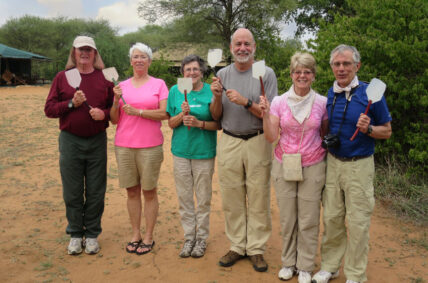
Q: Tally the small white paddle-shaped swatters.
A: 6